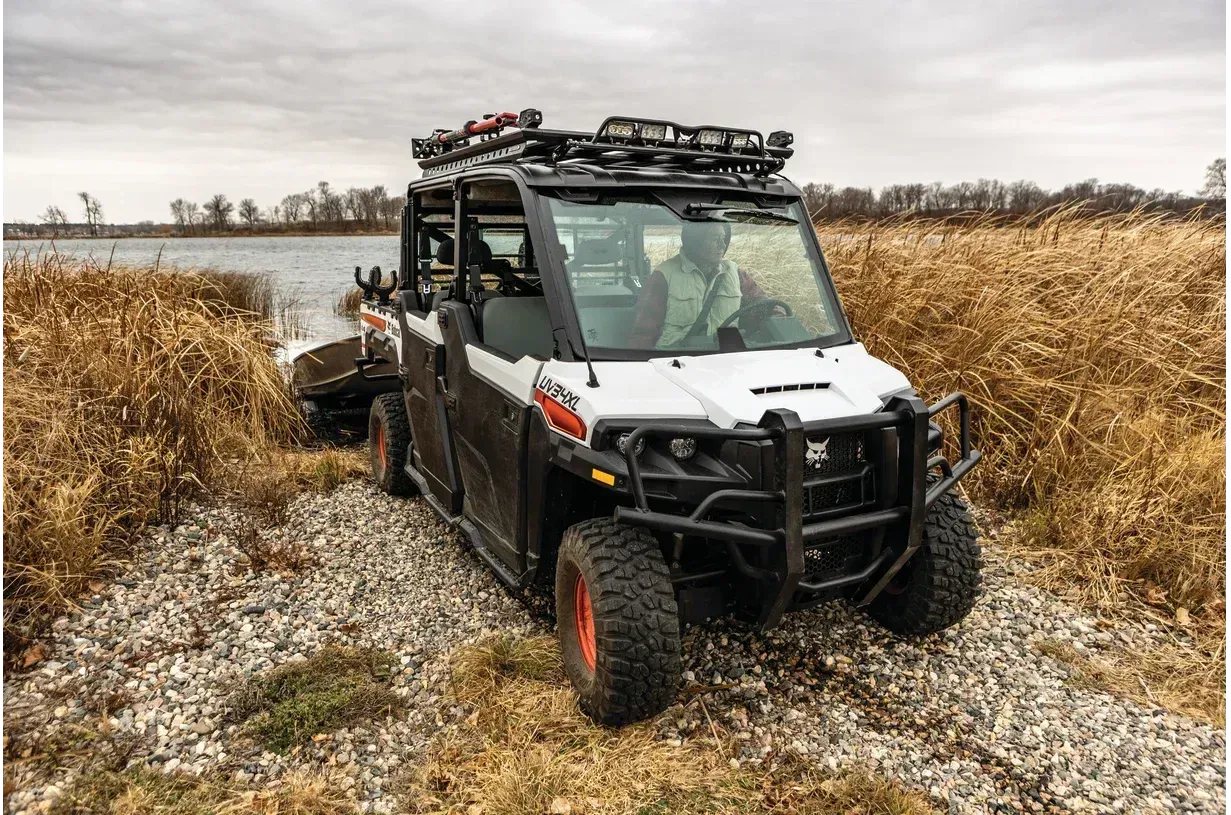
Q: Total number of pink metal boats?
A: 0